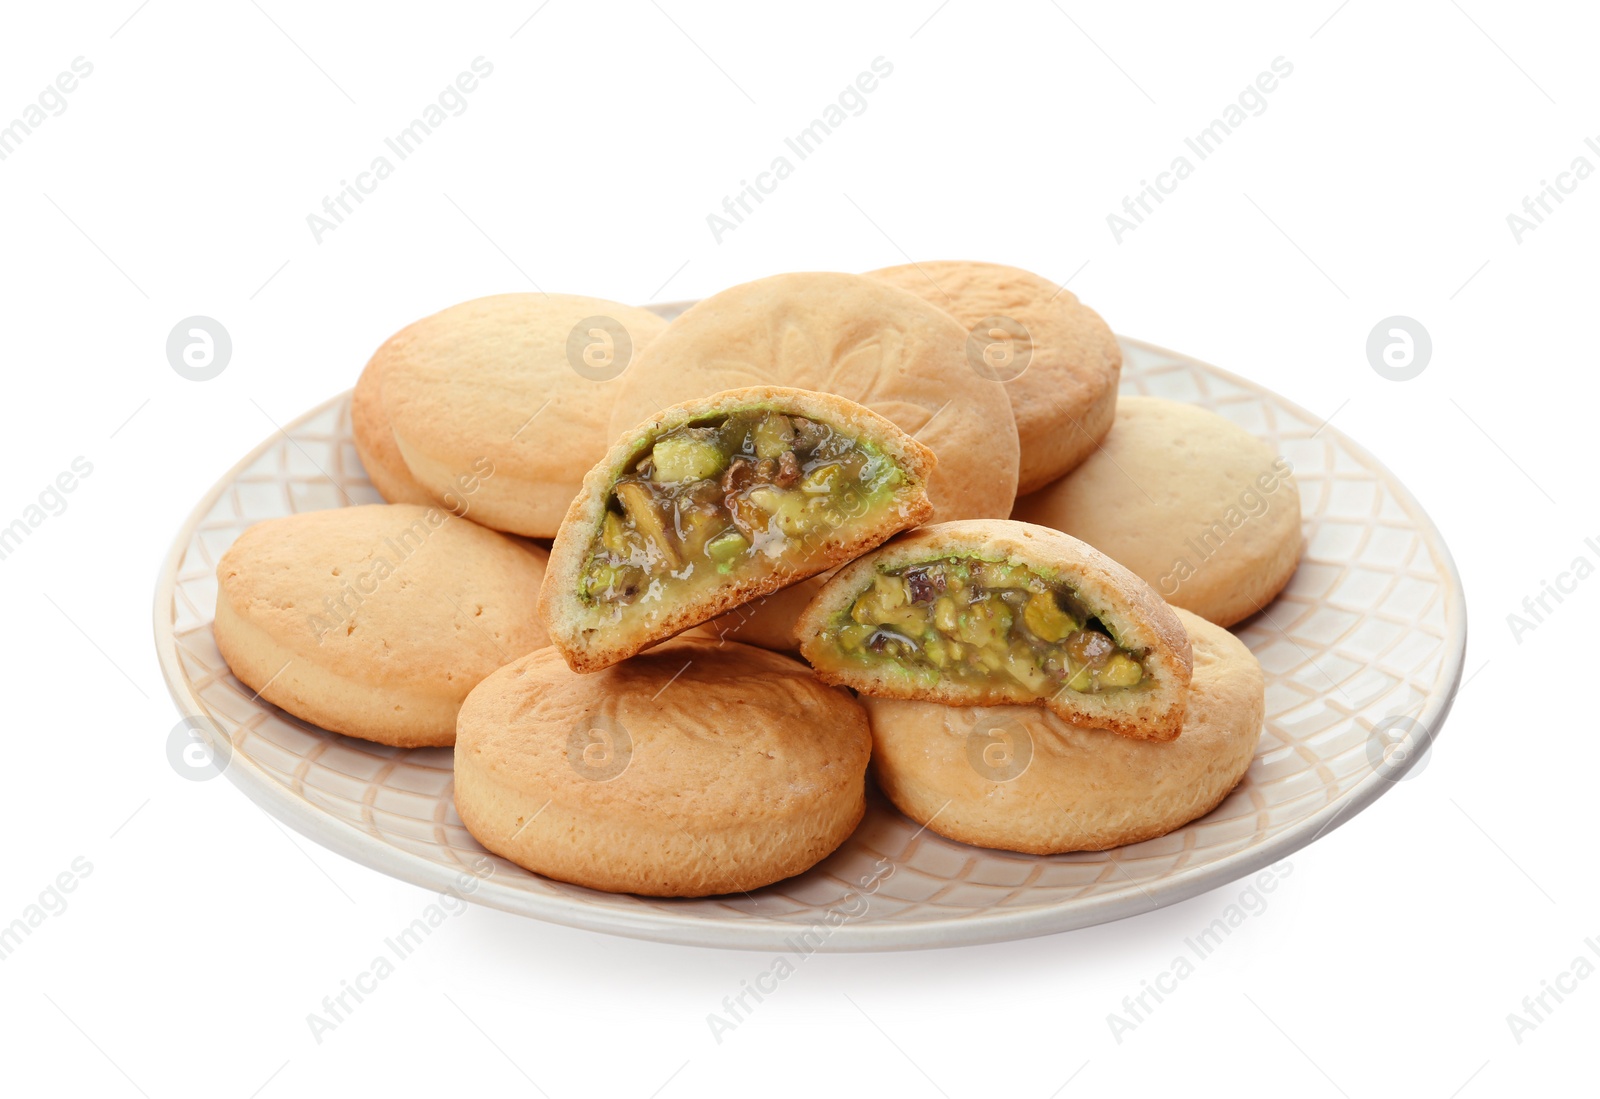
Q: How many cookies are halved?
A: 2